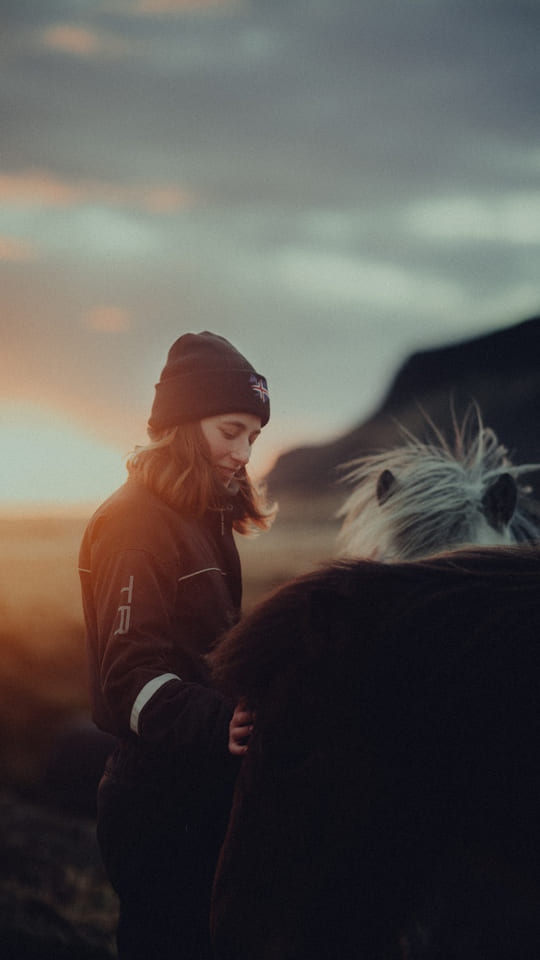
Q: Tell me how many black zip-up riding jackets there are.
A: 1